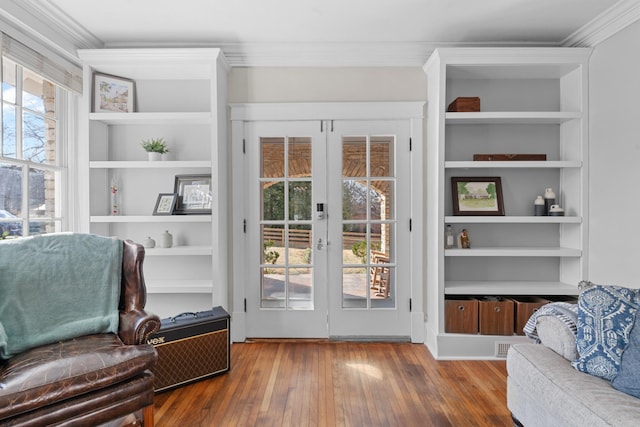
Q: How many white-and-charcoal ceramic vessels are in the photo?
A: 3